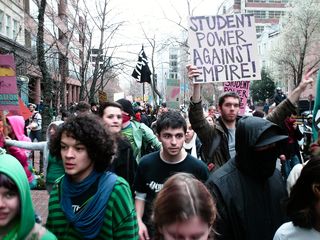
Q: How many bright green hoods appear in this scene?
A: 1